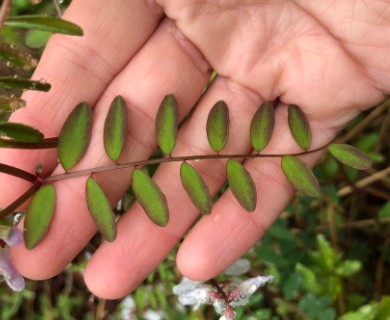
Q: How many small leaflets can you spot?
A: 13